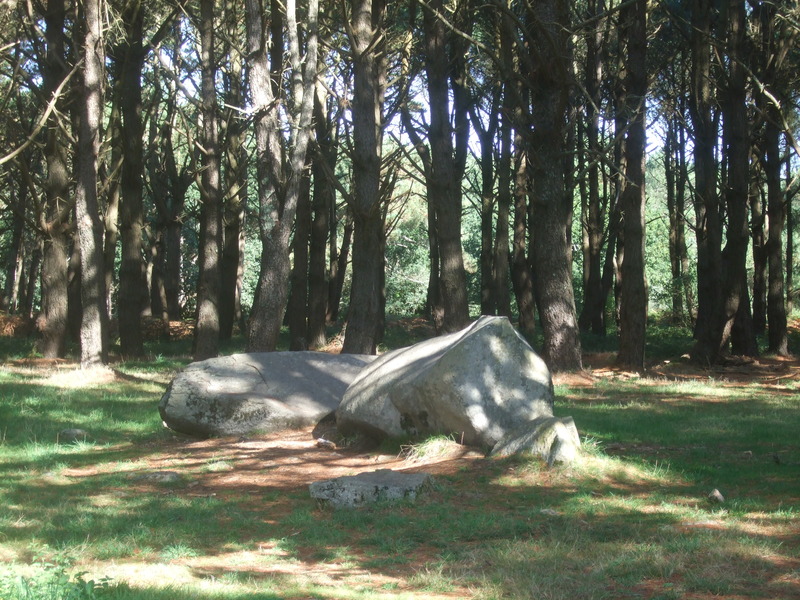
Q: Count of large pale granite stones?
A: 2